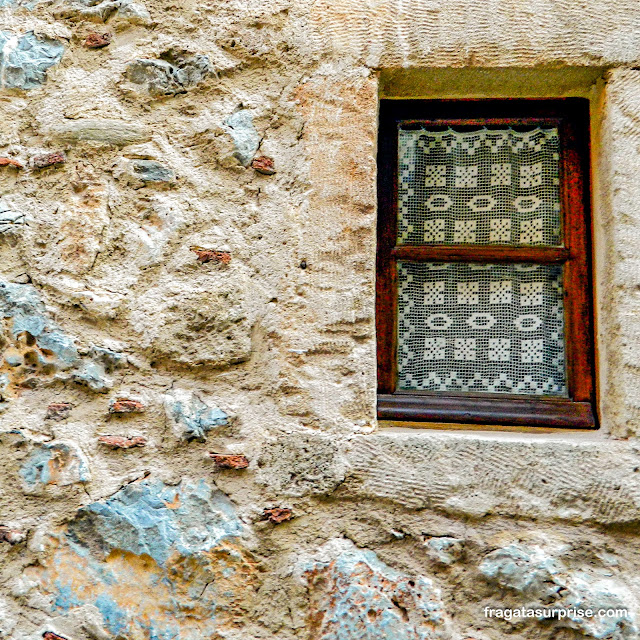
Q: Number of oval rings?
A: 6